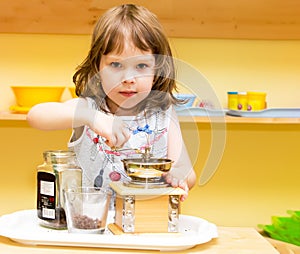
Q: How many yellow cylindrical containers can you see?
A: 3